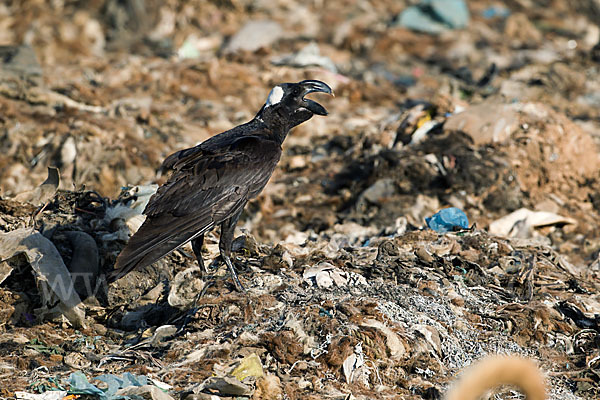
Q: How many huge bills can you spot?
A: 1